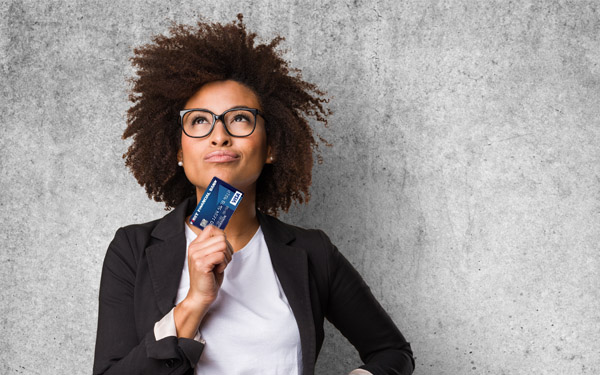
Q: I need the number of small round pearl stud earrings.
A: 2